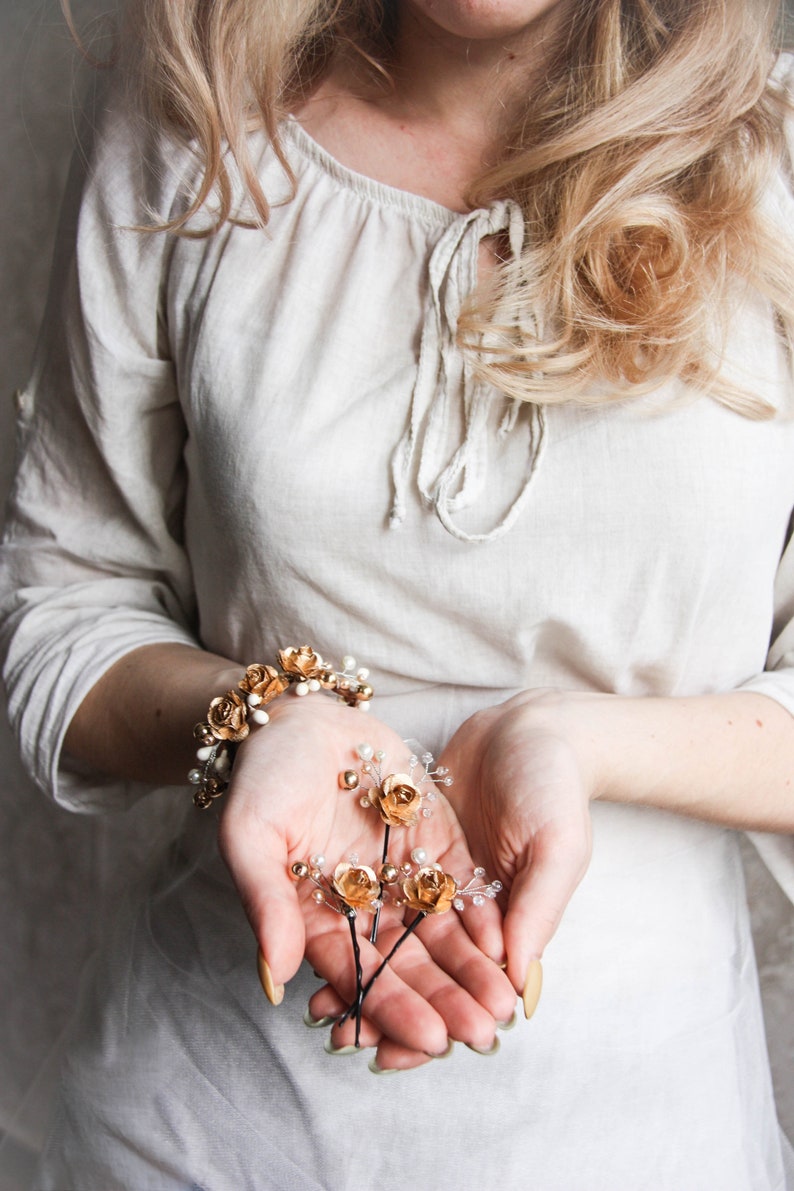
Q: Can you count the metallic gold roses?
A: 6